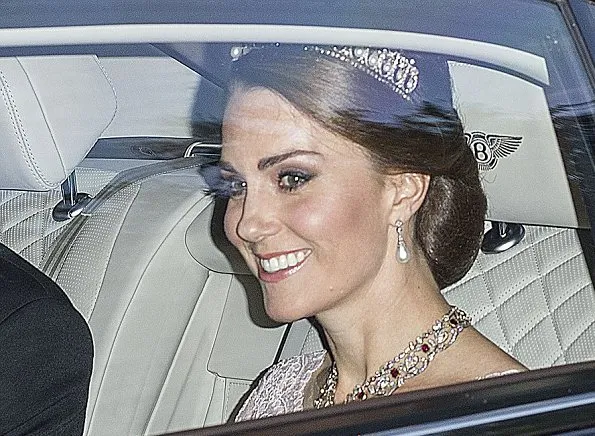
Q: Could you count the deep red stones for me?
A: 4